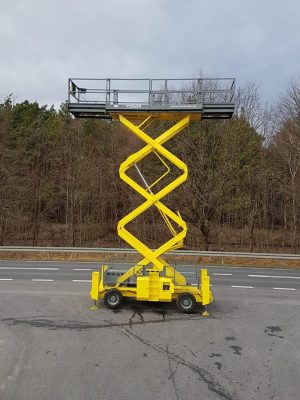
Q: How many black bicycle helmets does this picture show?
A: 0